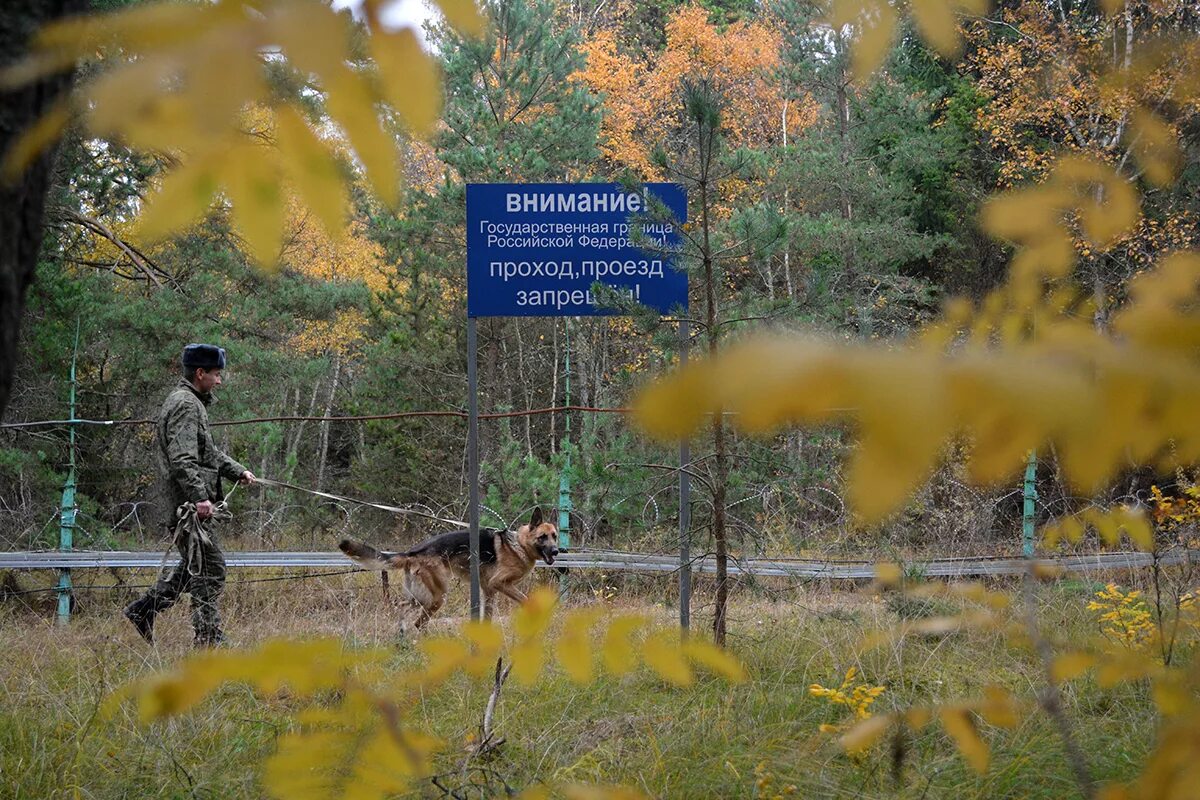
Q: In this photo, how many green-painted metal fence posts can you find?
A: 3